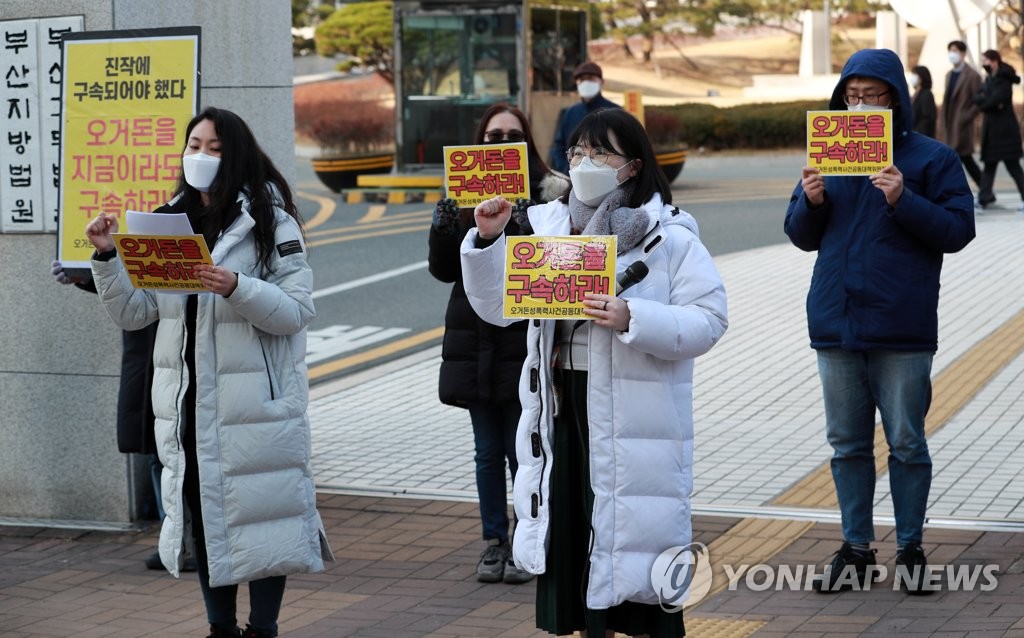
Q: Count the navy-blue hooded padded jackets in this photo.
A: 1